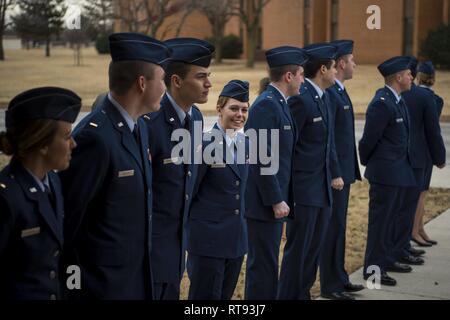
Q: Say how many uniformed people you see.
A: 10